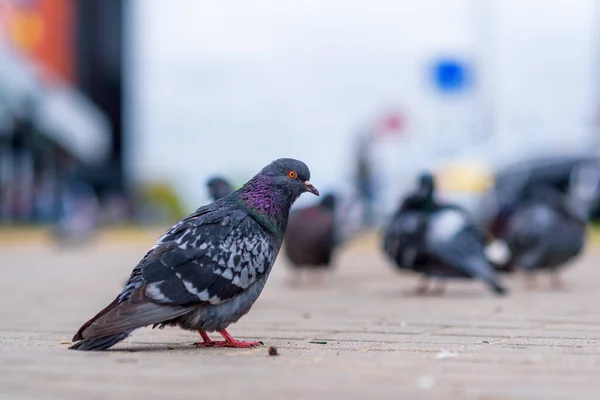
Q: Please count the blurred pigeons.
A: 4